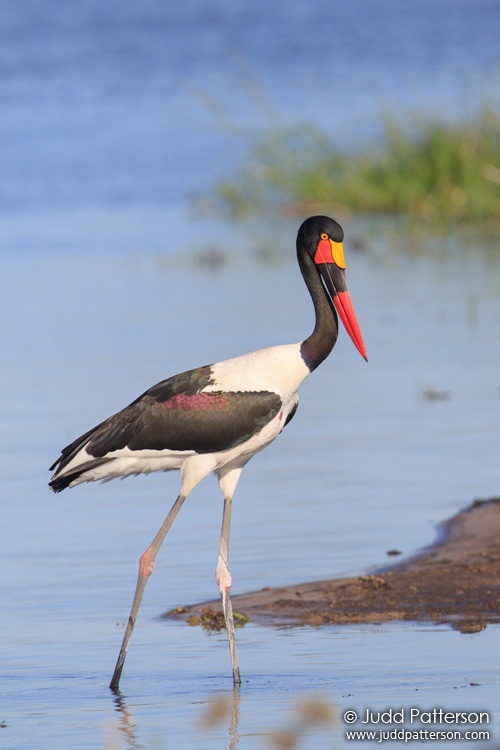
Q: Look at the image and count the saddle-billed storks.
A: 1